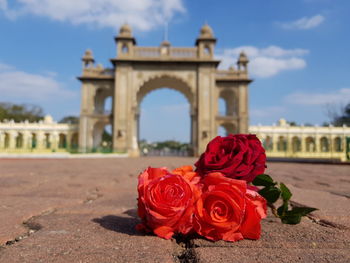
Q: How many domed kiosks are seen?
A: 4